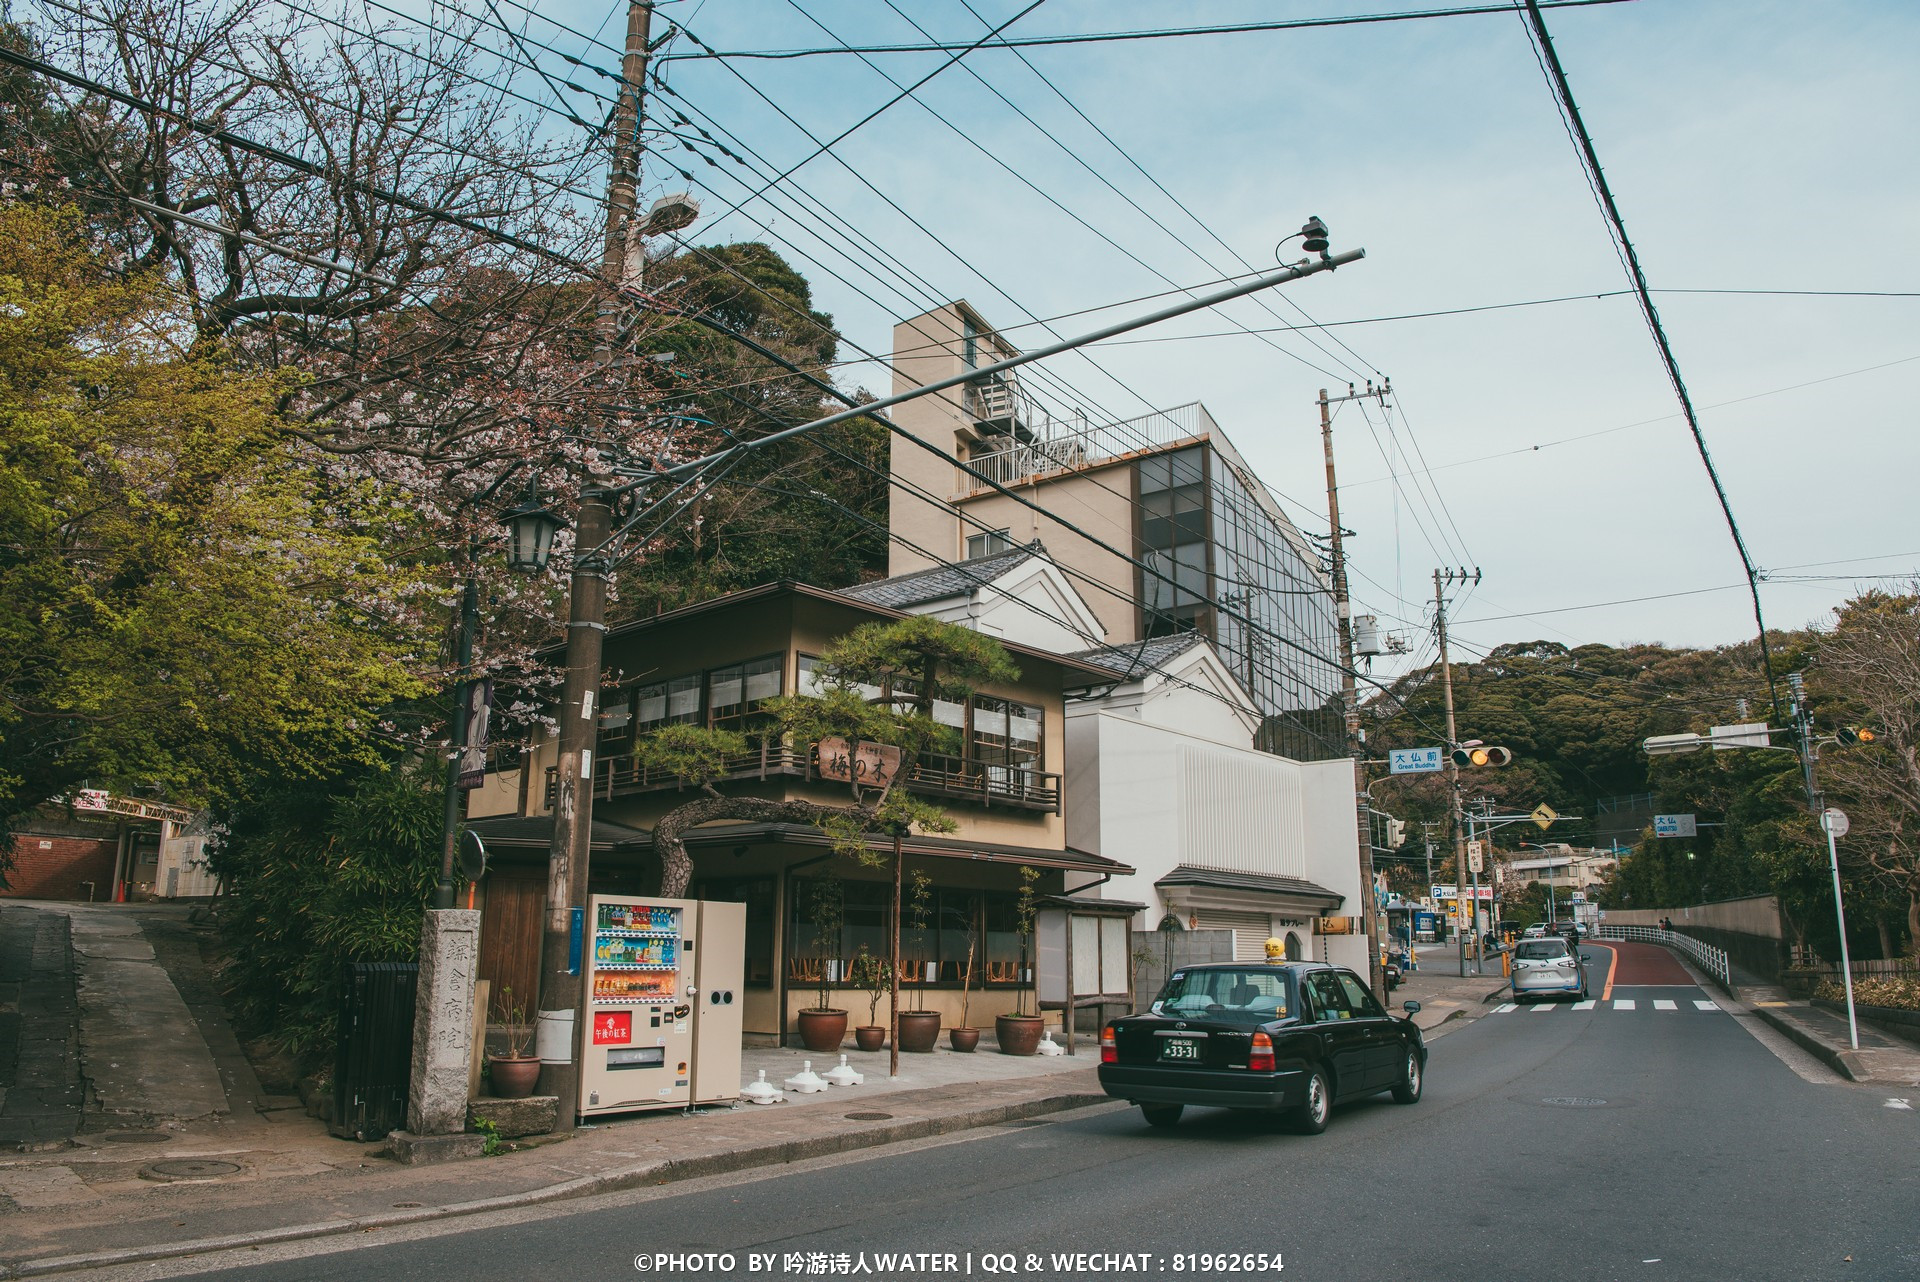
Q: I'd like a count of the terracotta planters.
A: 6